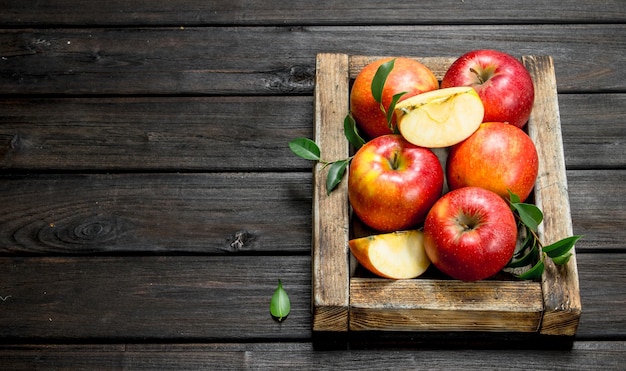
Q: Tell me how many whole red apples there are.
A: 5